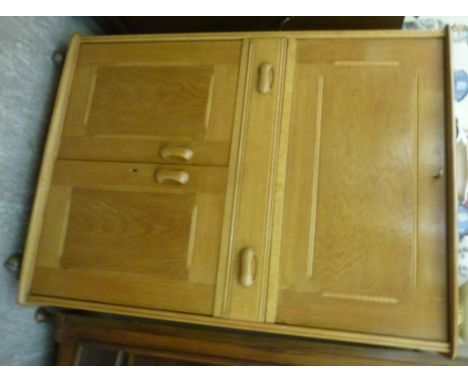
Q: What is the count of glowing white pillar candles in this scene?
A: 0